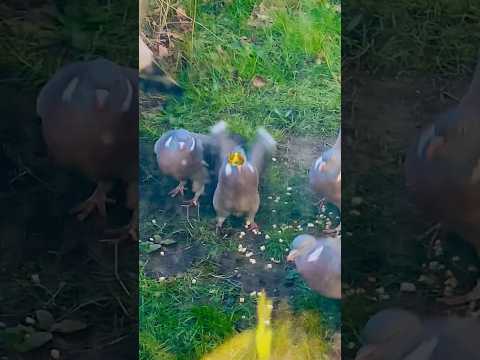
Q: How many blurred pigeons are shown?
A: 3